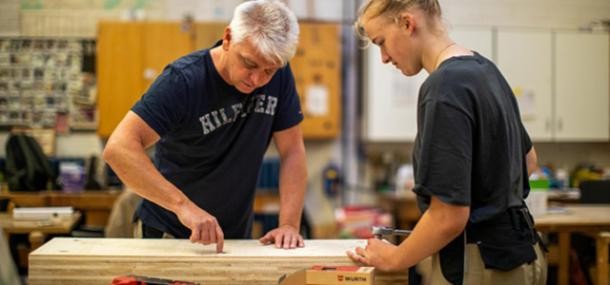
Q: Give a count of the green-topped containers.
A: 1